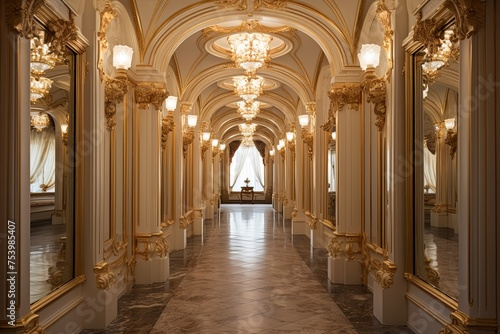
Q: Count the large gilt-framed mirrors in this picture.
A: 2